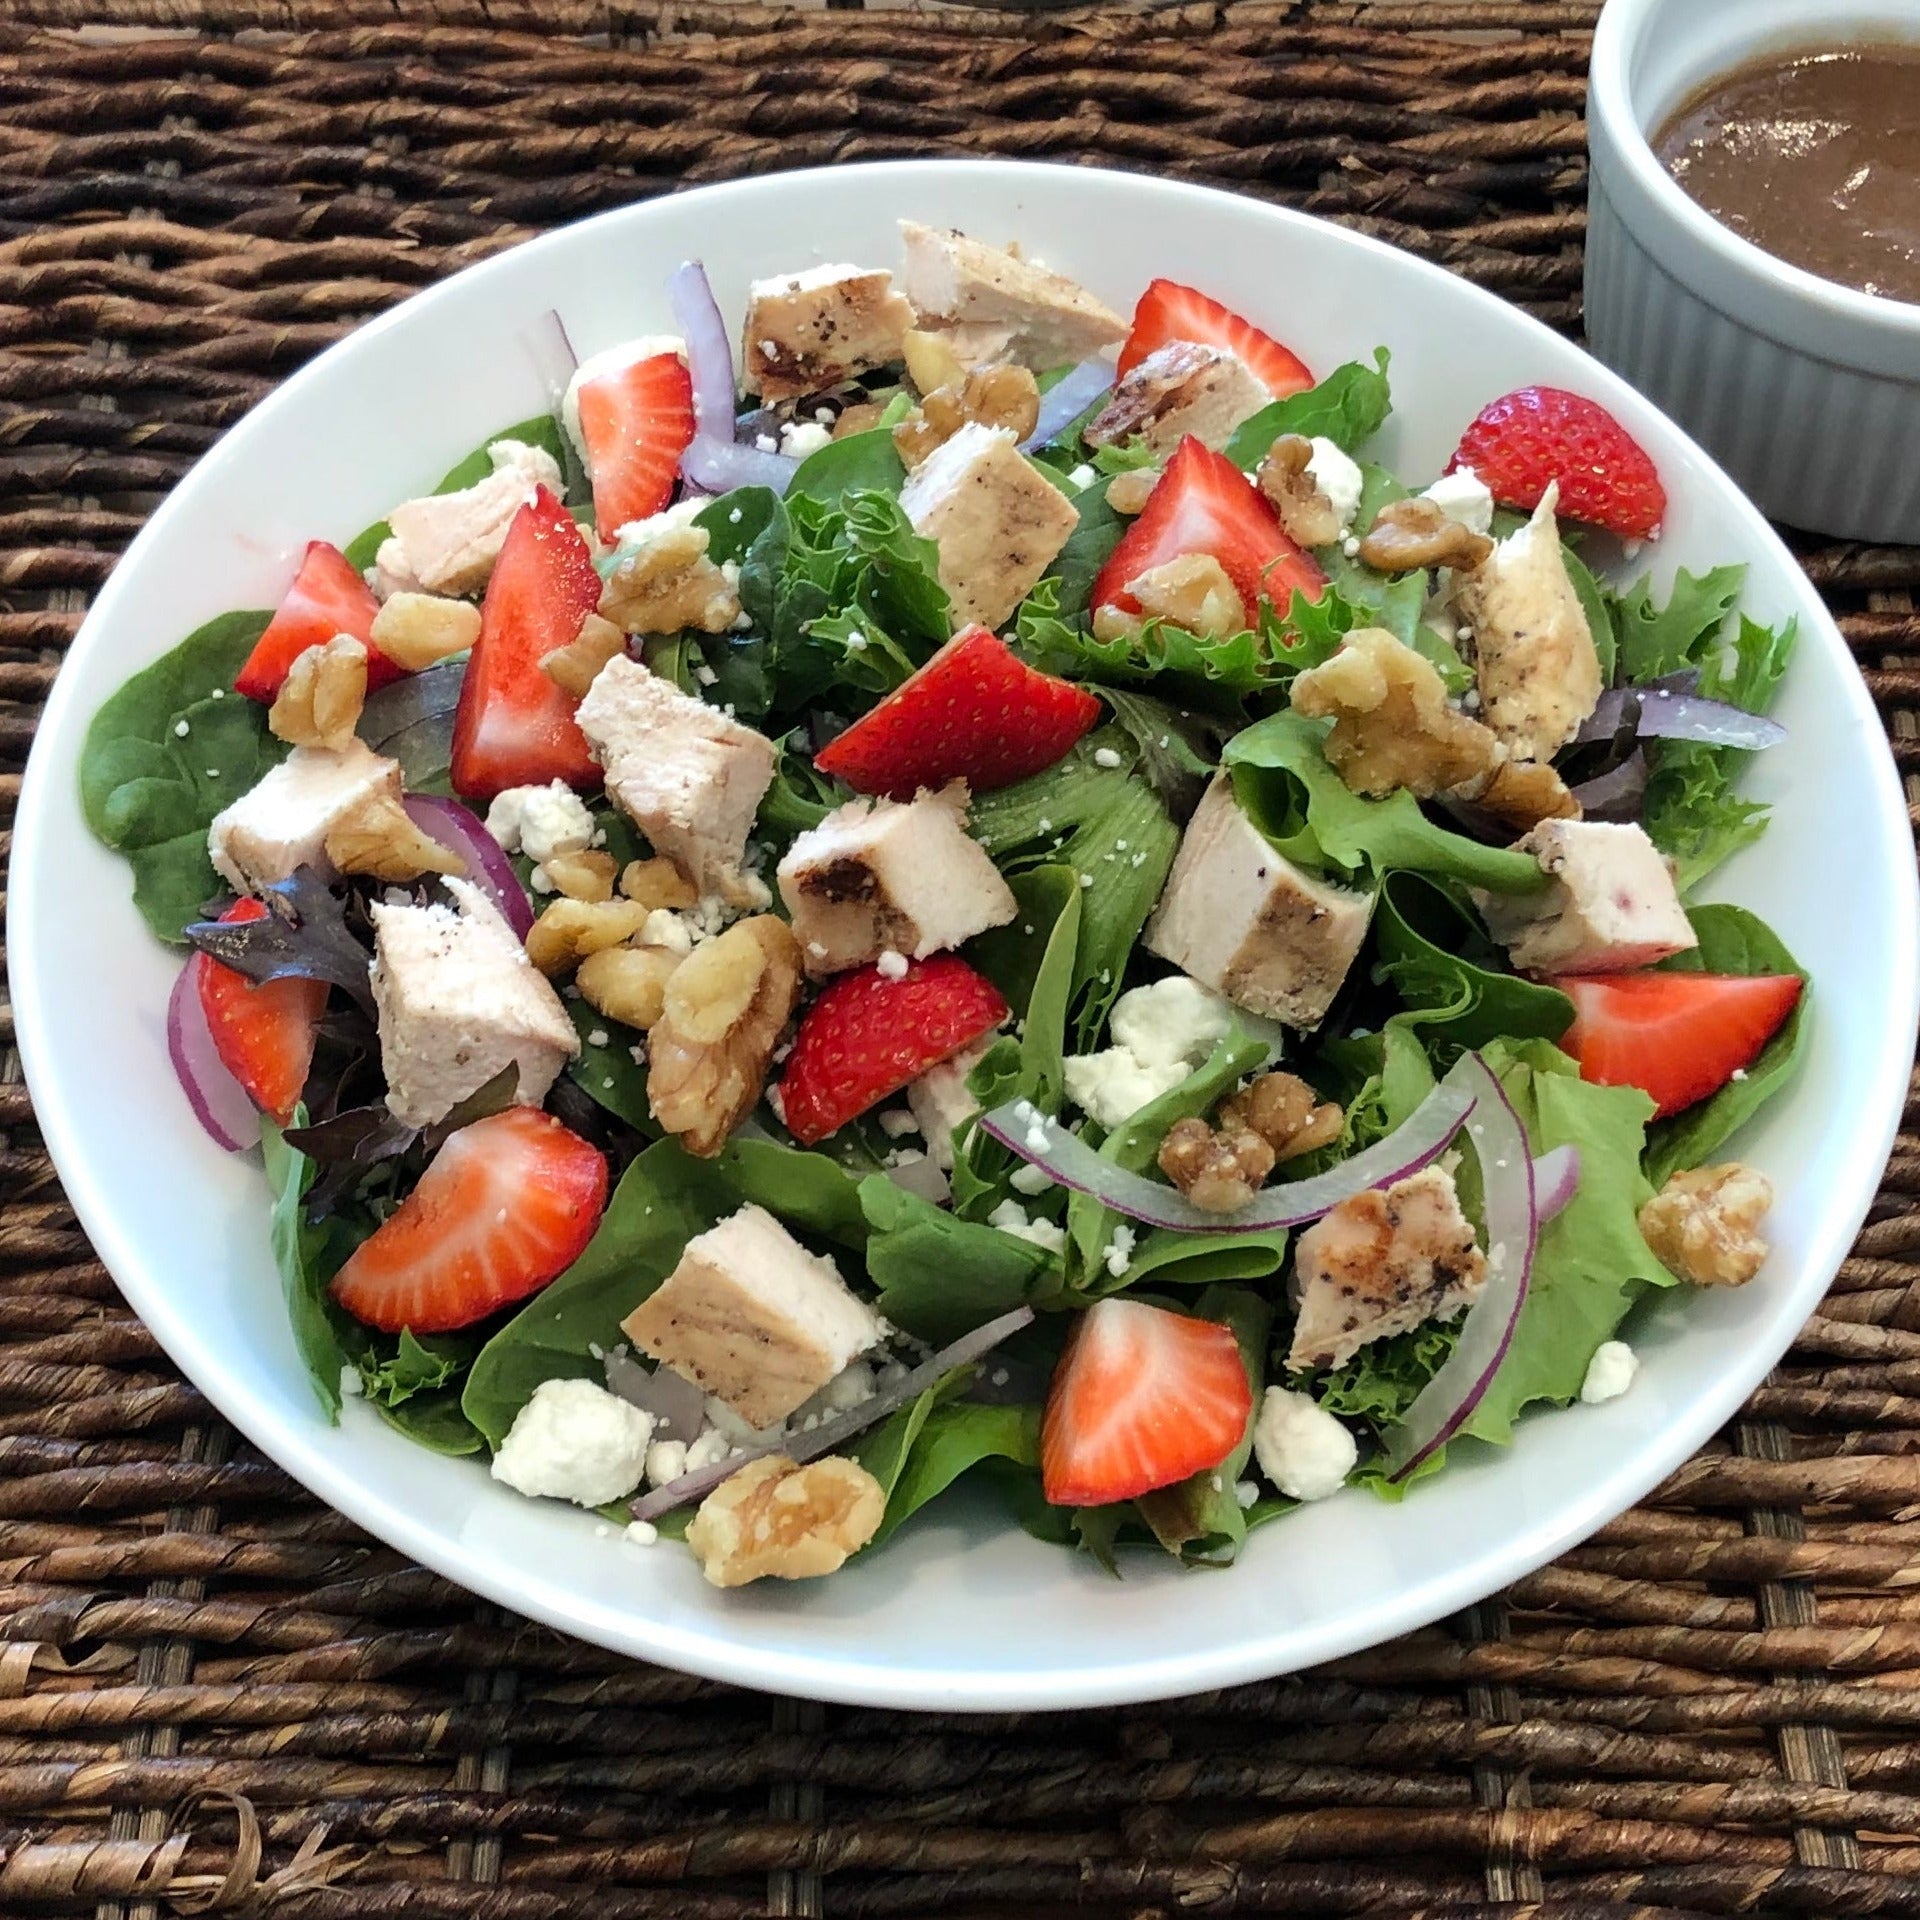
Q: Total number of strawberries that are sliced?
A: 12